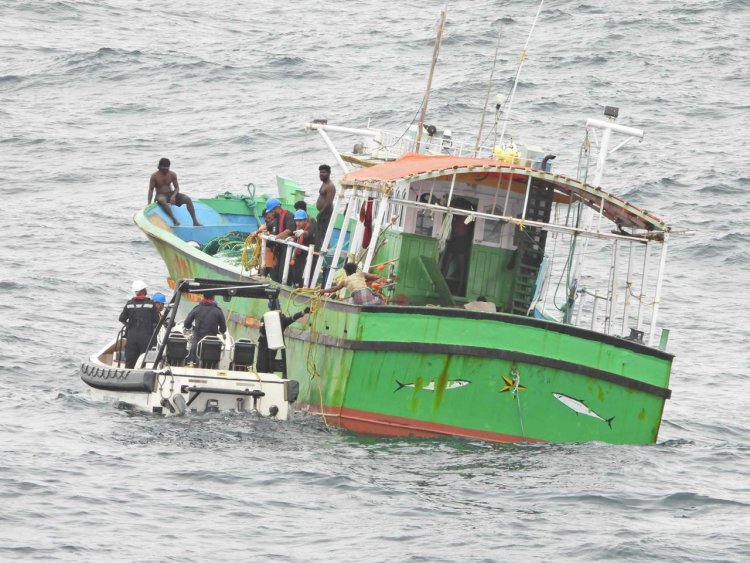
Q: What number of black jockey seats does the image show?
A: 3